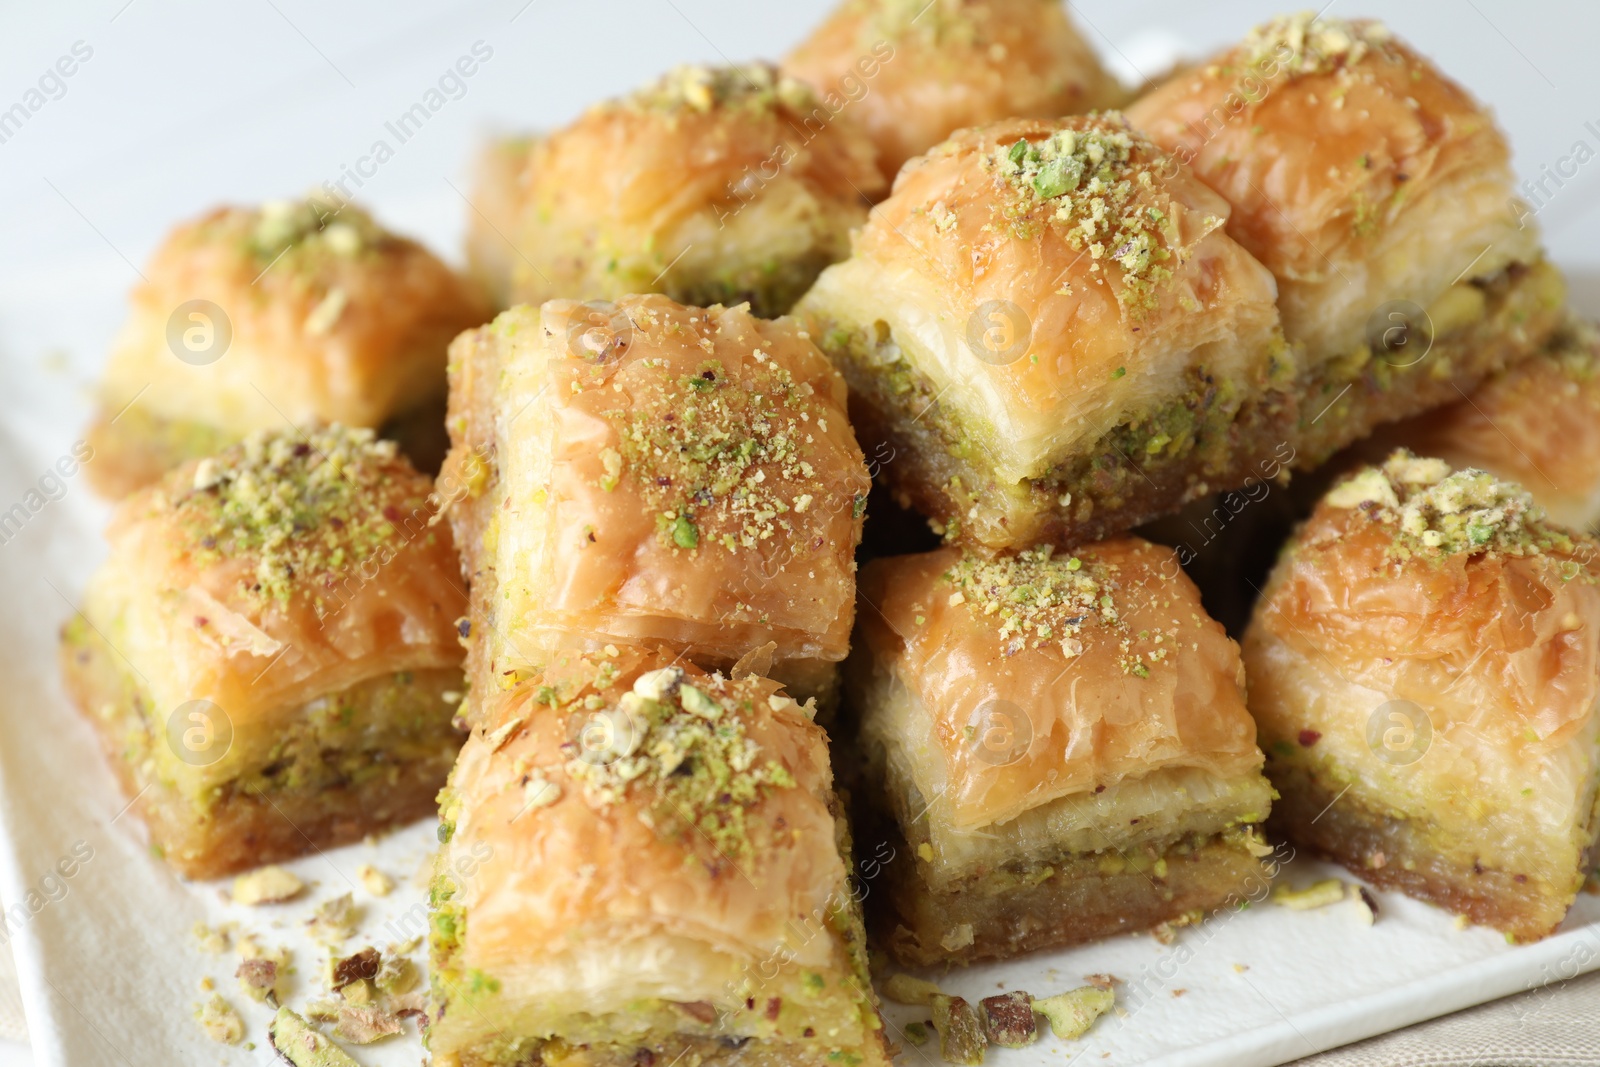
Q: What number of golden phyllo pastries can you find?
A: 12